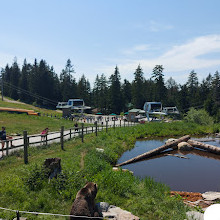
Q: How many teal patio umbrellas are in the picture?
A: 3